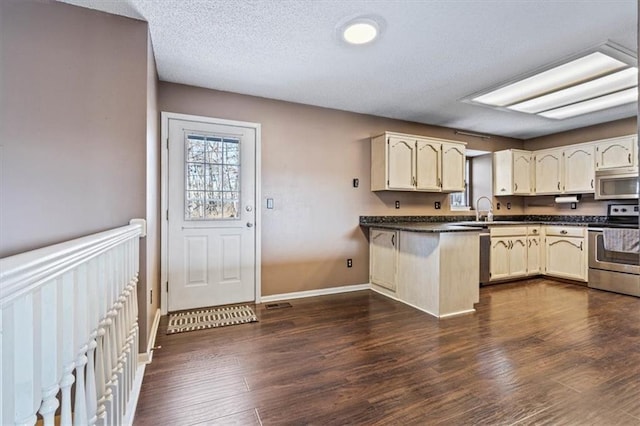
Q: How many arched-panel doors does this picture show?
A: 12